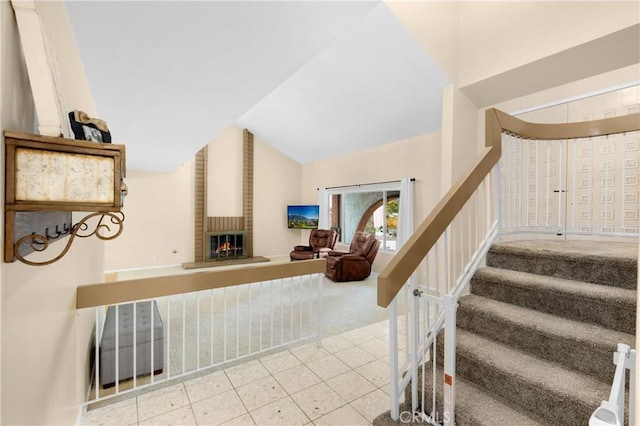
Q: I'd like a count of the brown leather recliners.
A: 2